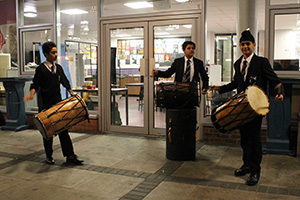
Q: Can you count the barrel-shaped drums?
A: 3